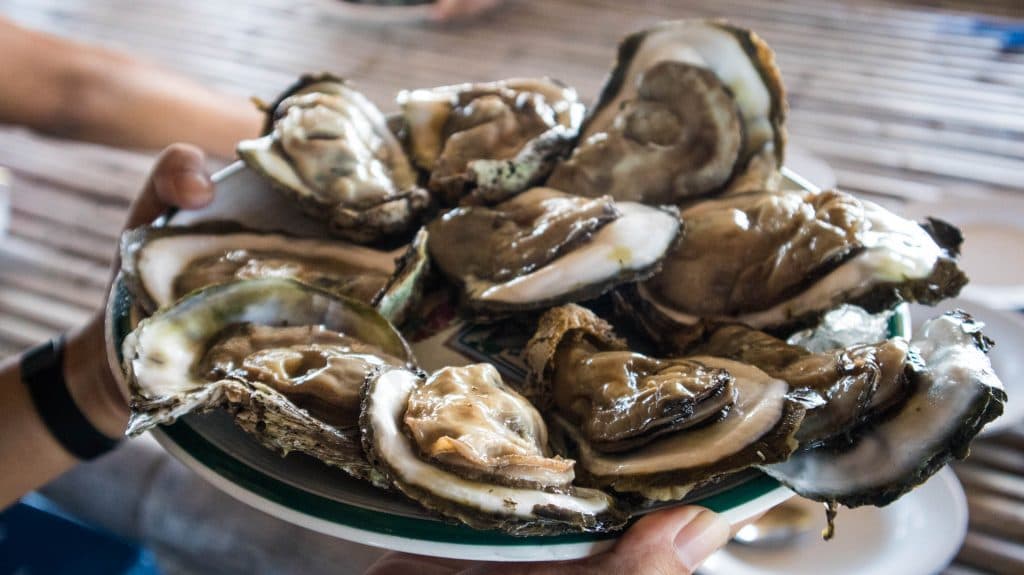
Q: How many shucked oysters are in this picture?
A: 10